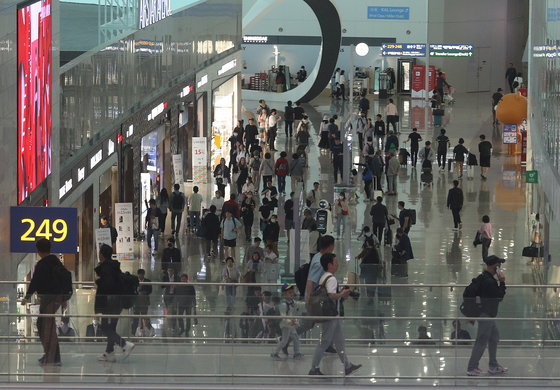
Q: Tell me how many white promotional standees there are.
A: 4